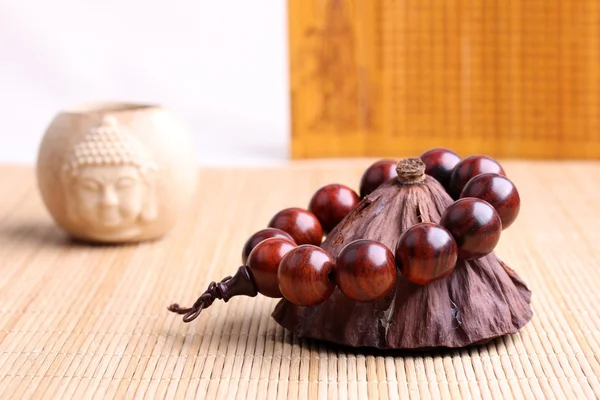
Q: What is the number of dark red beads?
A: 12